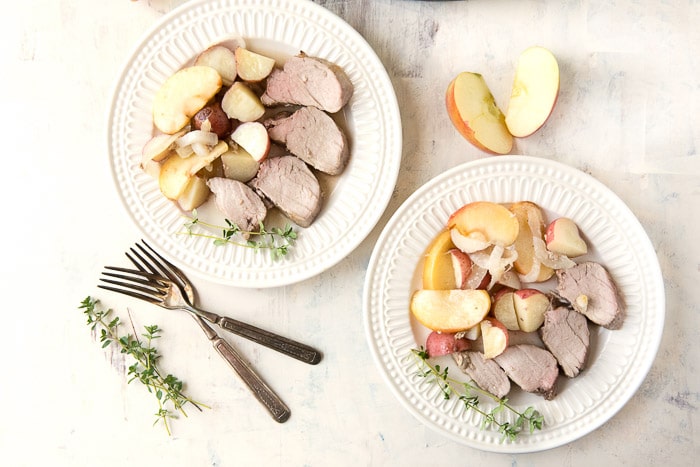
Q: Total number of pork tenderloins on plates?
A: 8